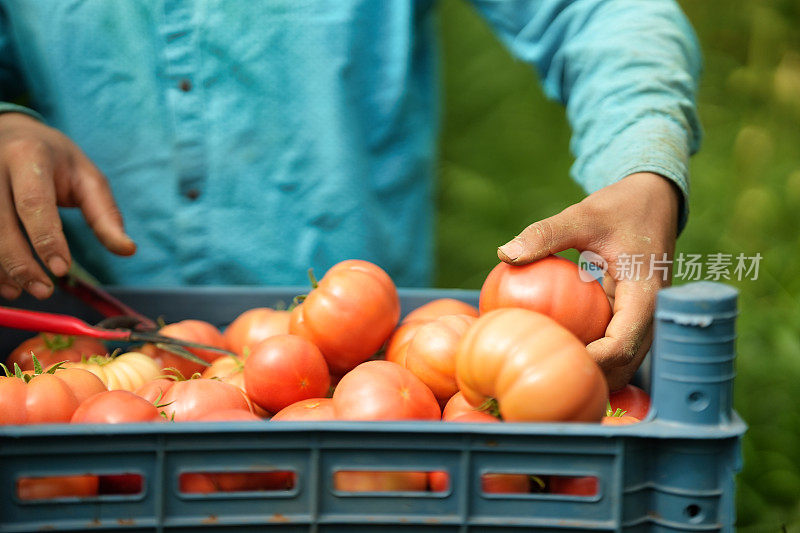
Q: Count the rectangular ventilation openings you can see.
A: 4